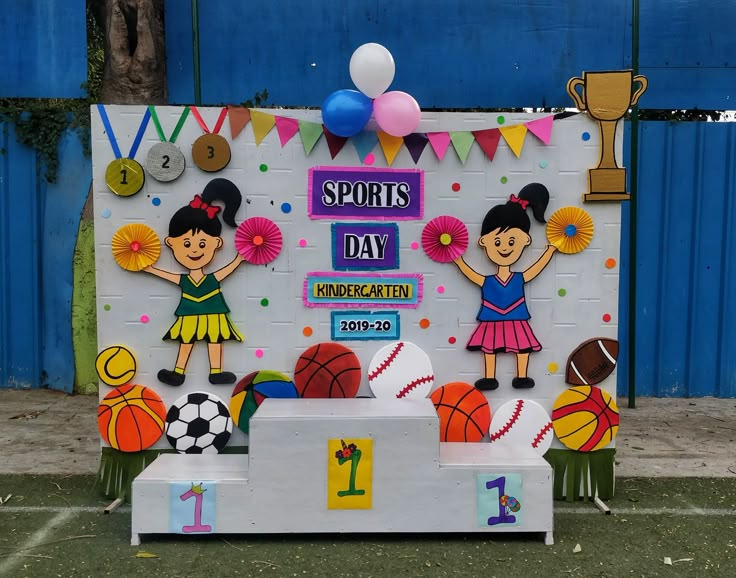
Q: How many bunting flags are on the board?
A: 13